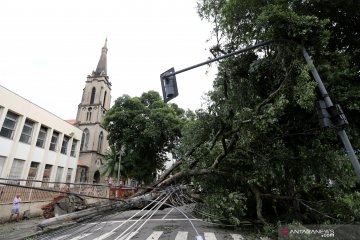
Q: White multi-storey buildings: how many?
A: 1